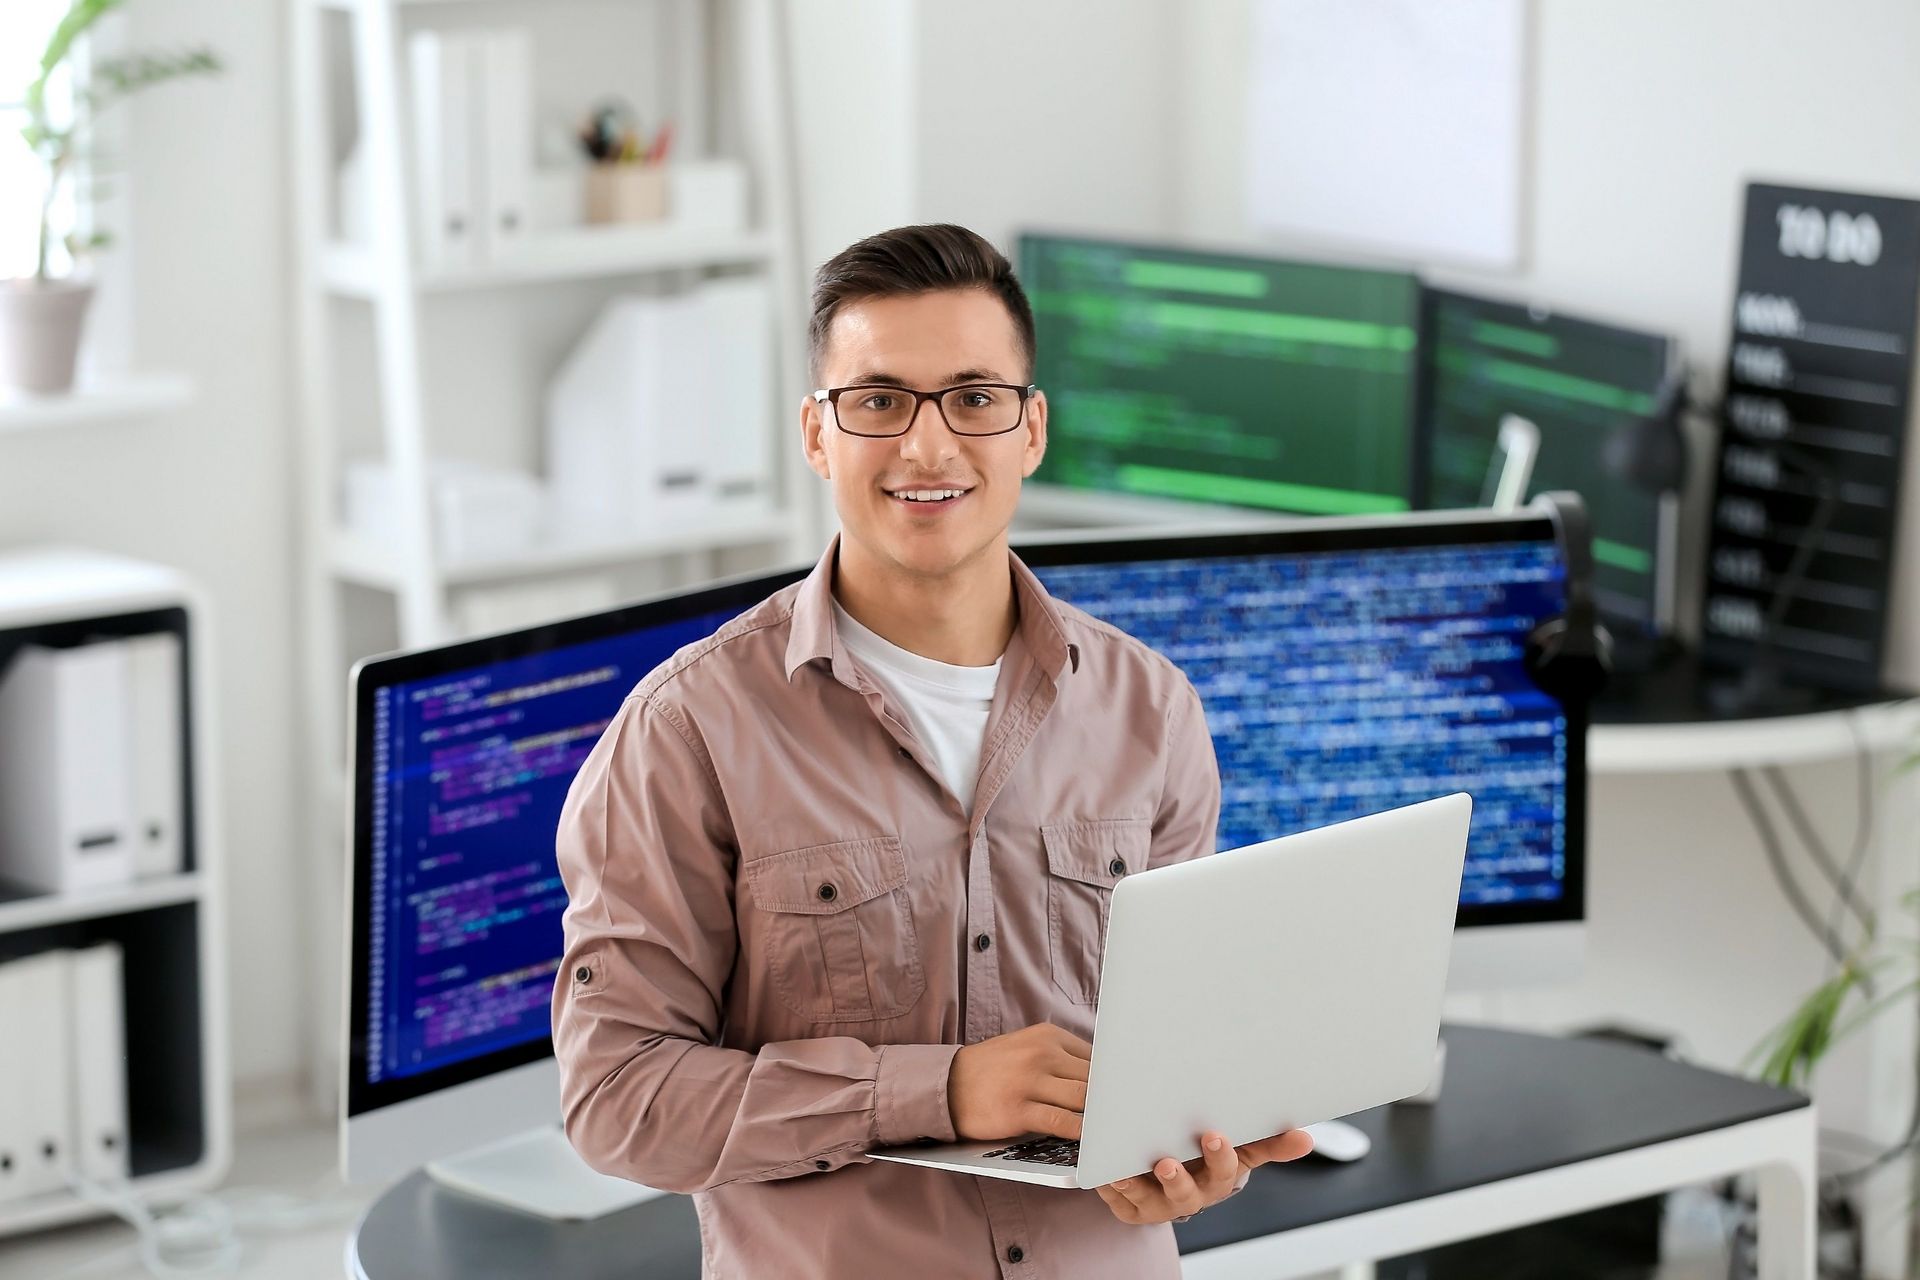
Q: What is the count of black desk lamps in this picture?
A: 1